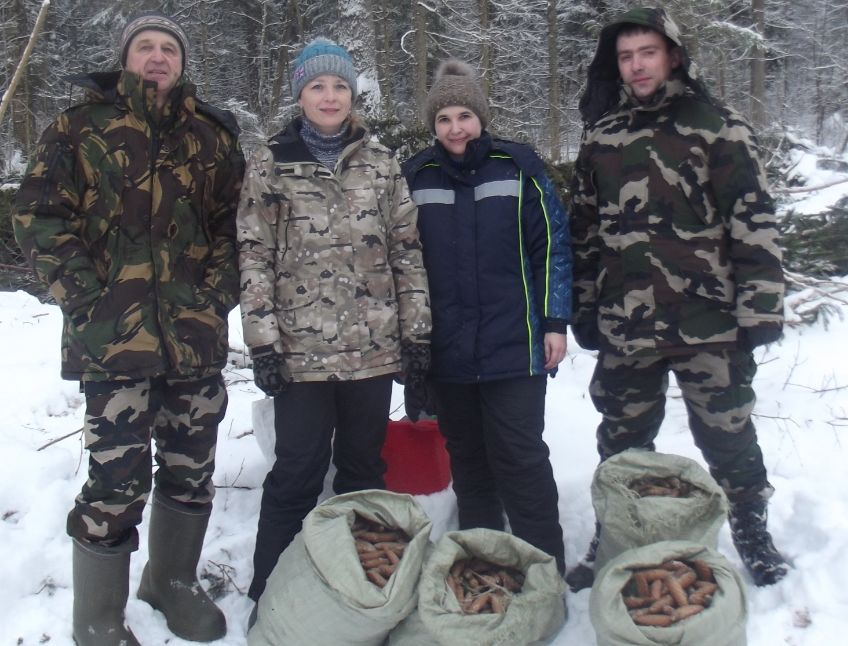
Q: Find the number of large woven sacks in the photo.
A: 4